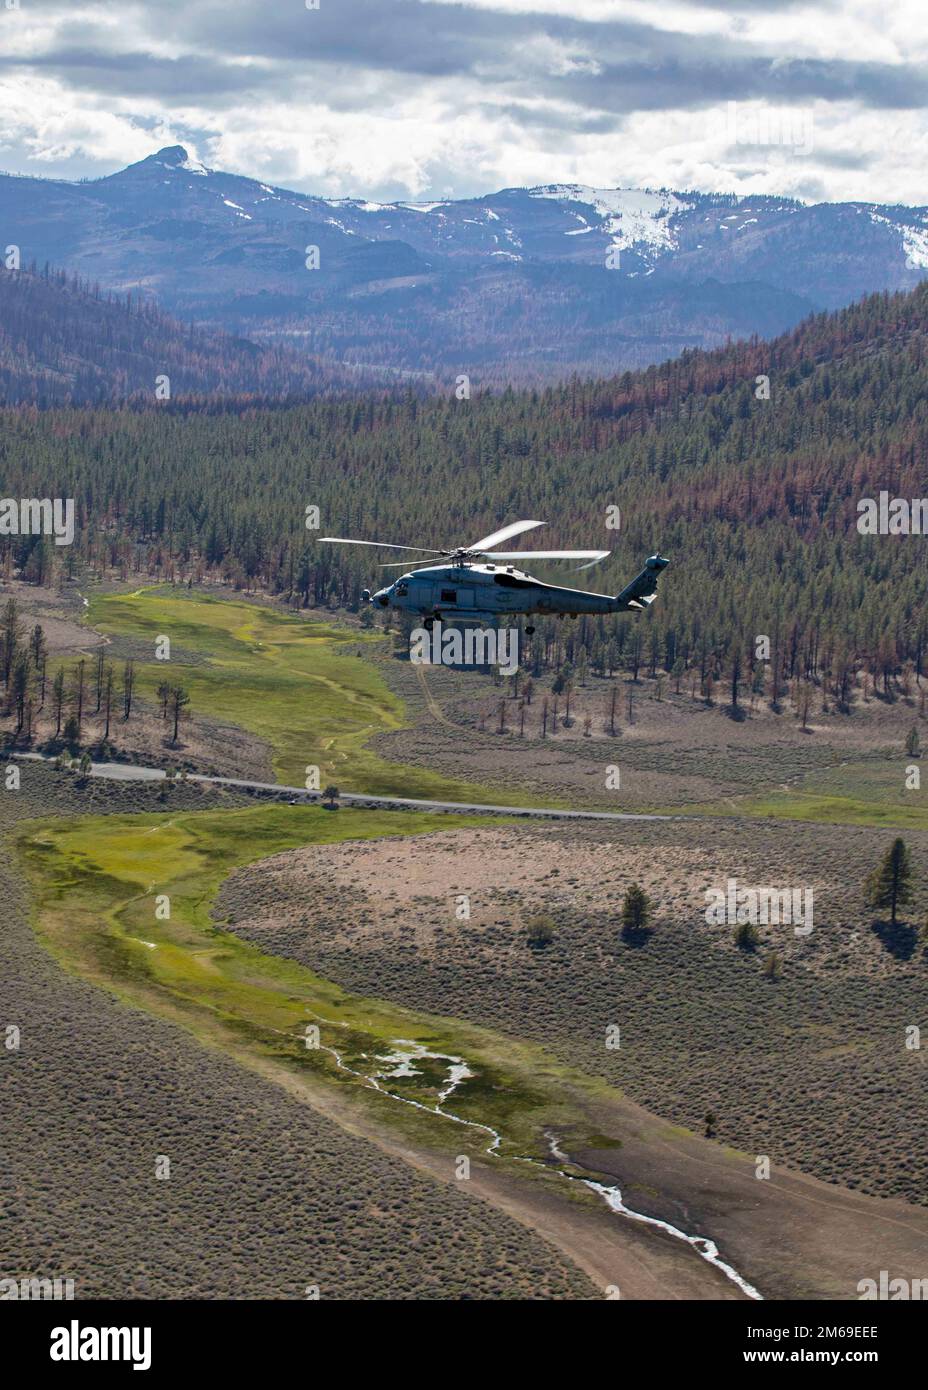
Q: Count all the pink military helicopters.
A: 0